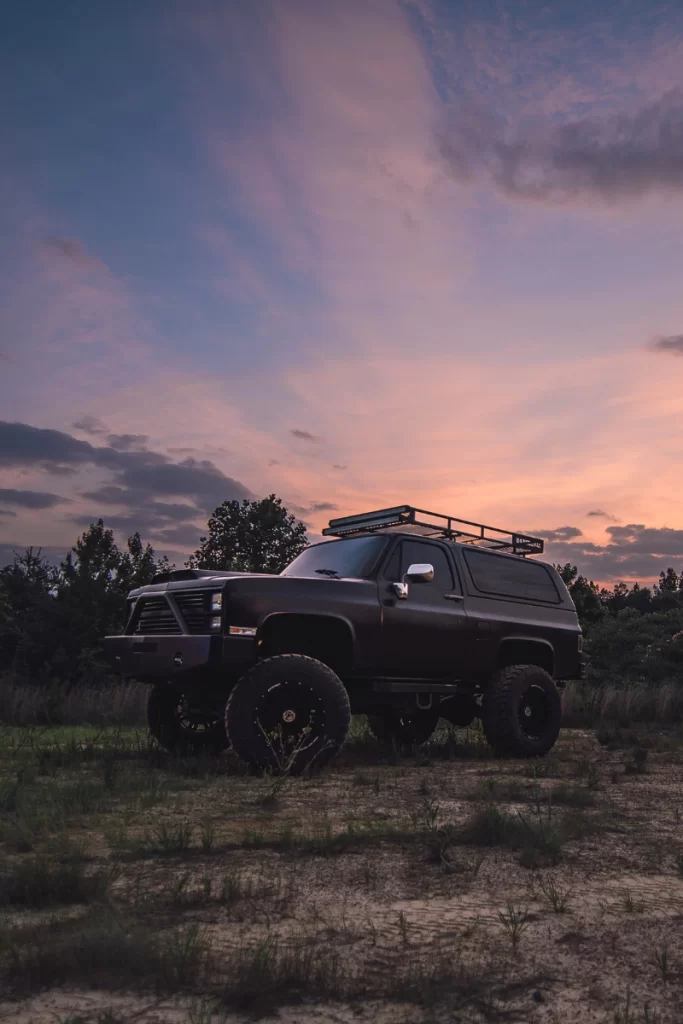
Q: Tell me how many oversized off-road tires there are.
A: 4